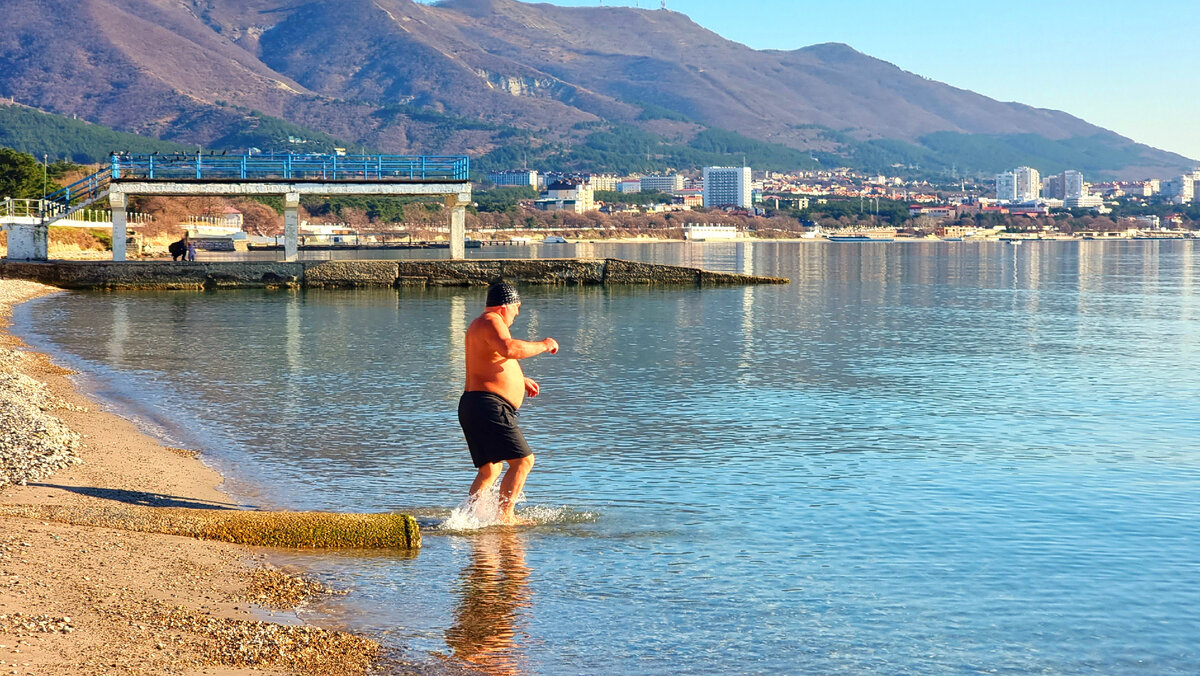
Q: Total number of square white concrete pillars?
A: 3